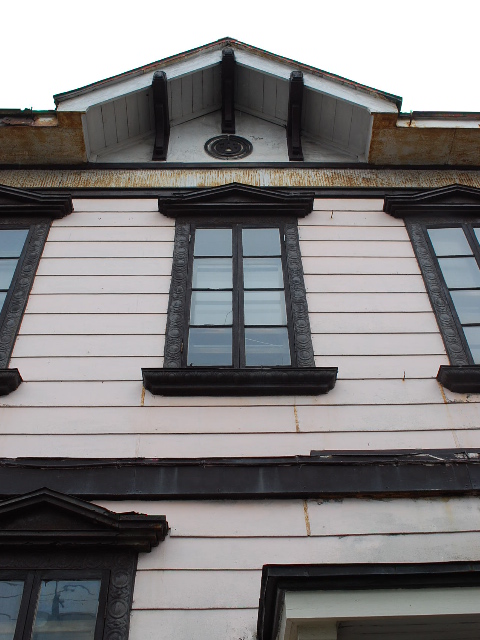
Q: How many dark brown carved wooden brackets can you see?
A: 3